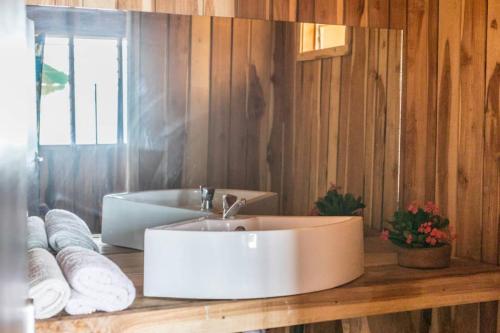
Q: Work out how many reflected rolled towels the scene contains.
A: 2